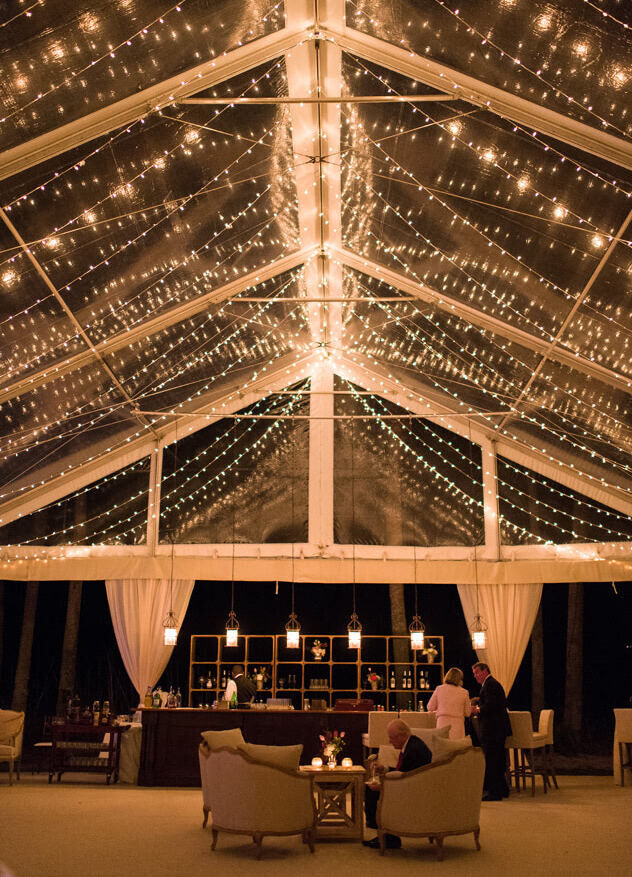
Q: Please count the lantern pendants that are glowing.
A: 6